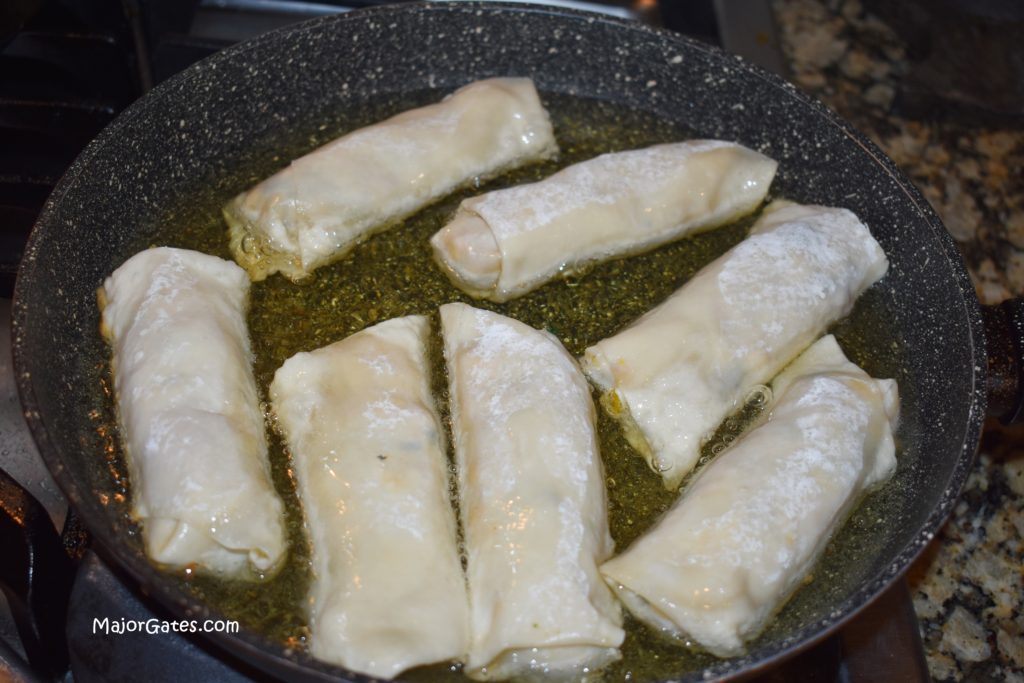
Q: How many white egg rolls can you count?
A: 7